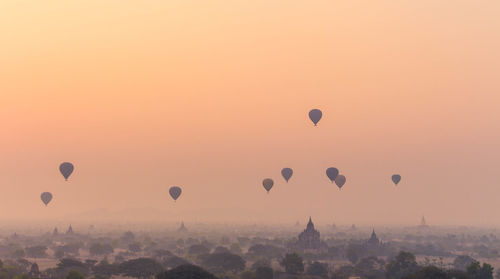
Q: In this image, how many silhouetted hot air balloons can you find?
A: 9